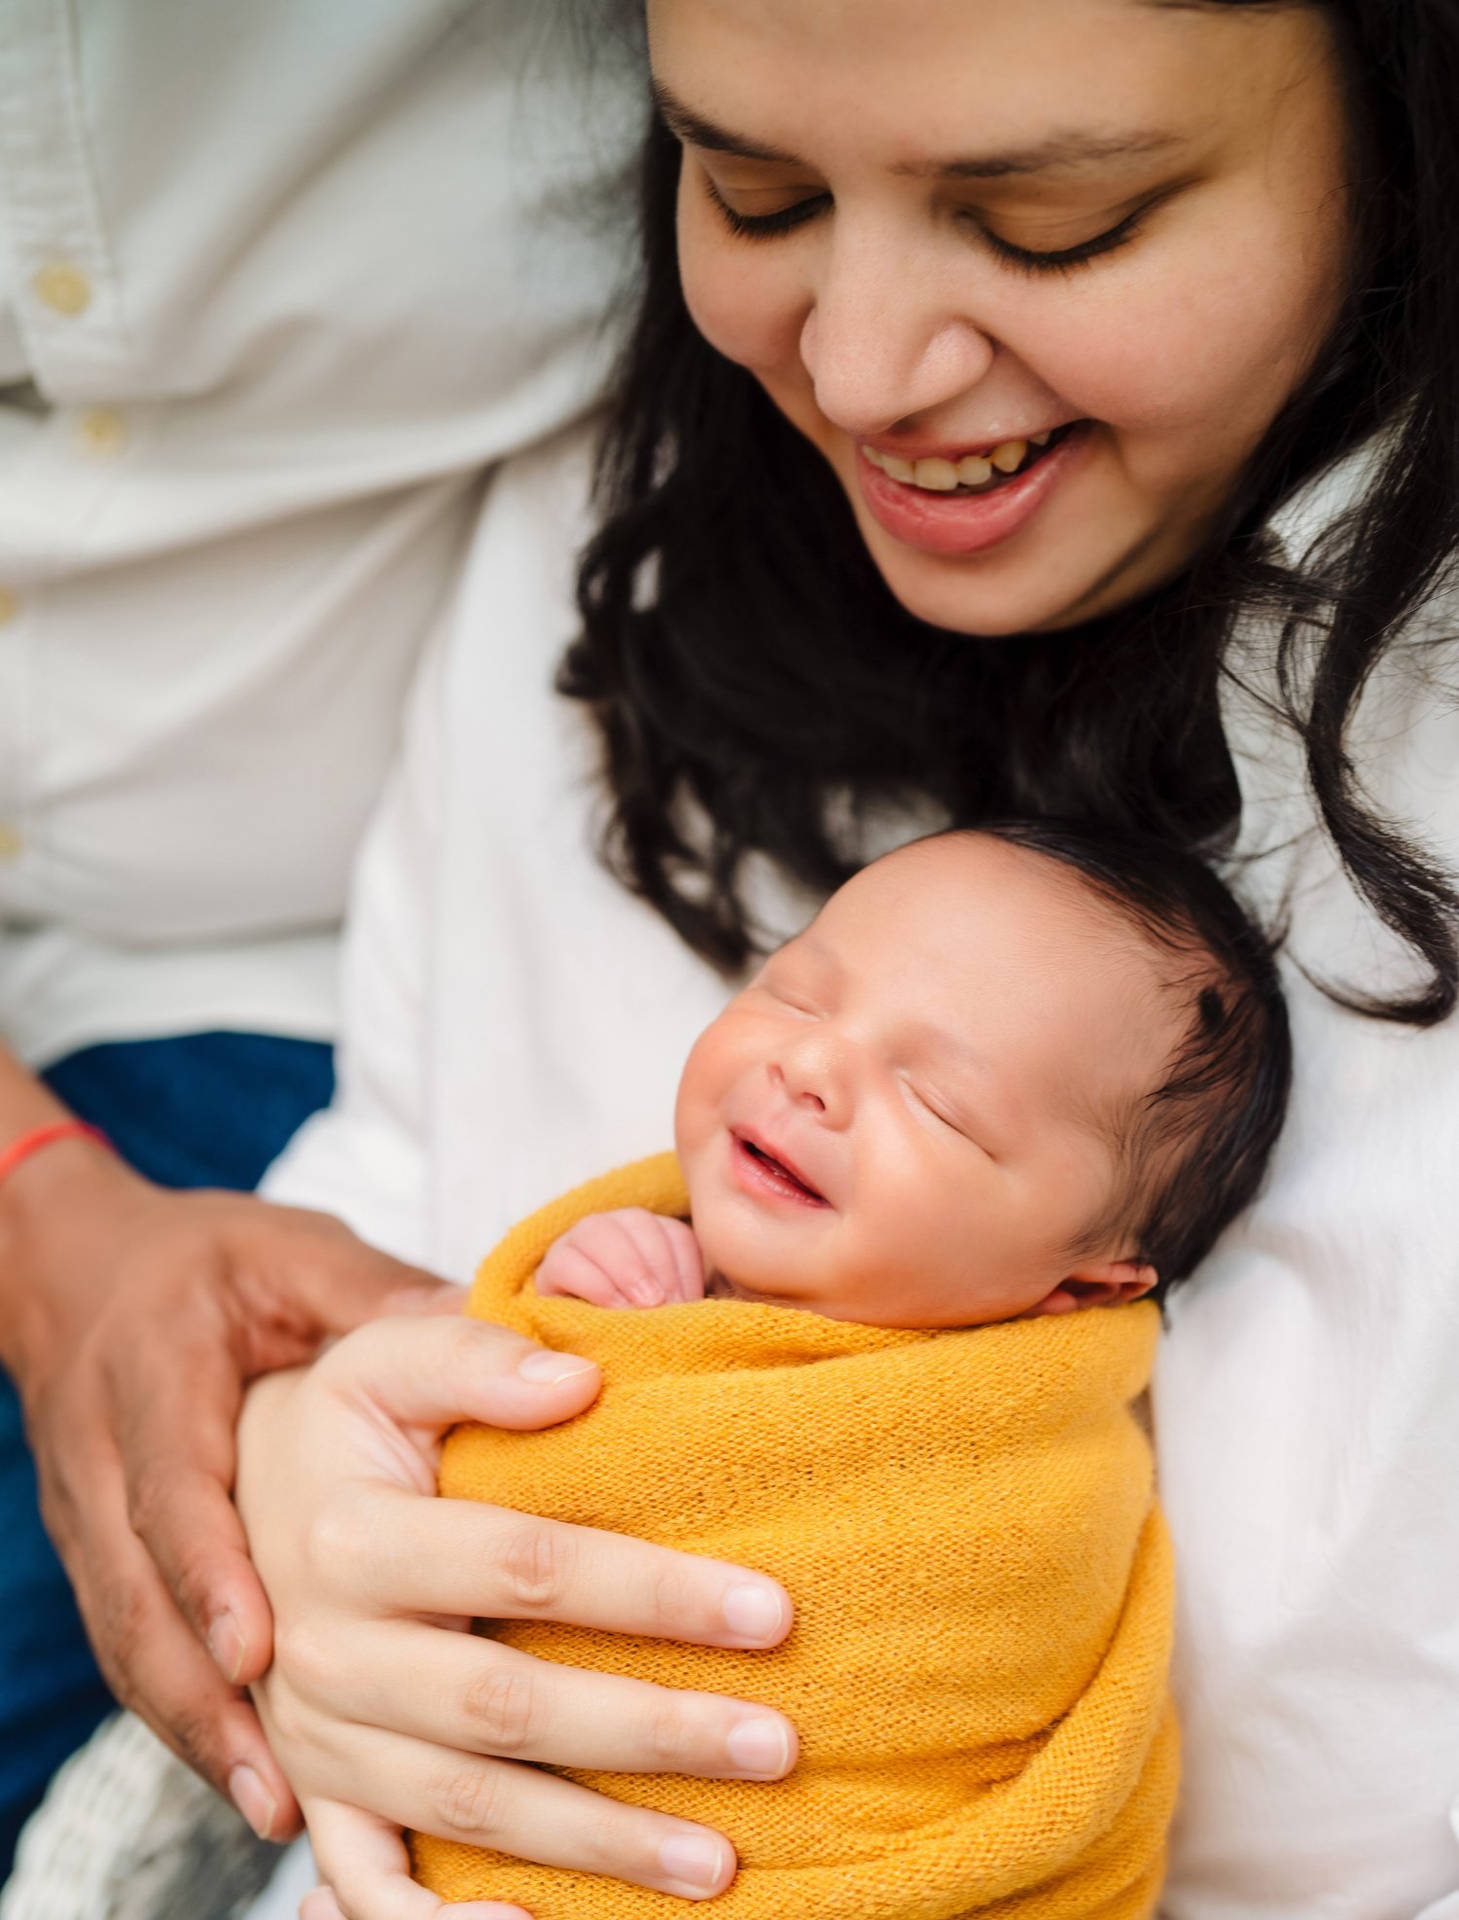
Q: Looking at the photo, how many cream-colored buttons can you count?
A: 4